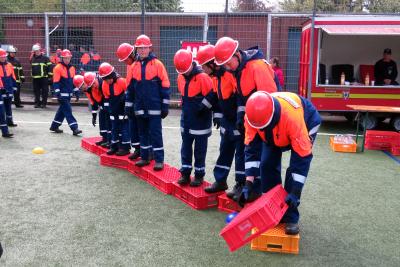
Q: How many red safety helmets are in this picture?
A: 11